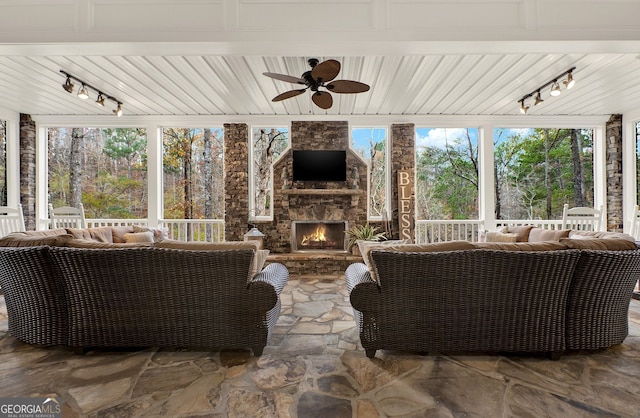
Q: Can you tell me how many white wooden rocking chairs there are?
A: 4